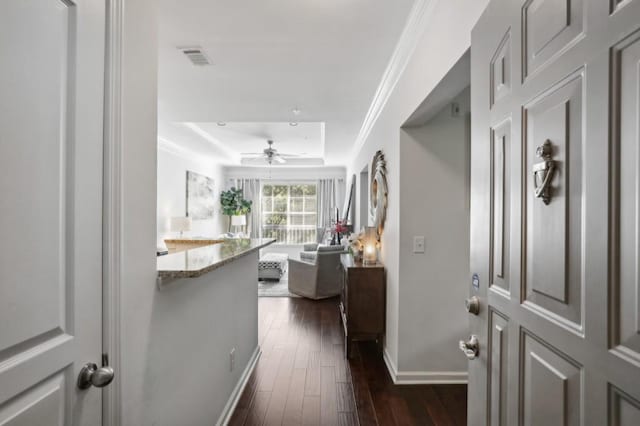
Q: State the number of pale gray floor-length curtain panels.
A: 2